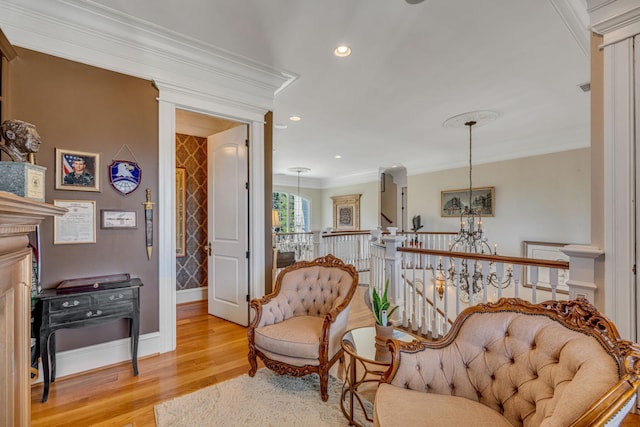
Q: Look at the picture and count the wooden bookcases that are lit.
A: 0